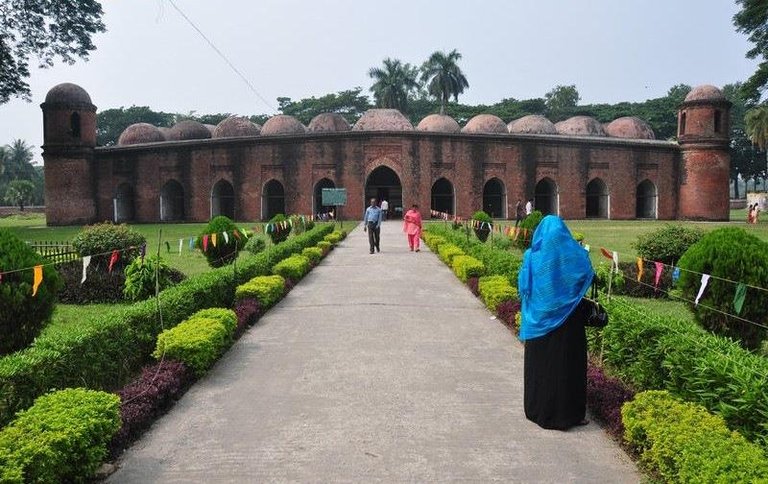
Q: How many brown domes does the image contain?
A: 13